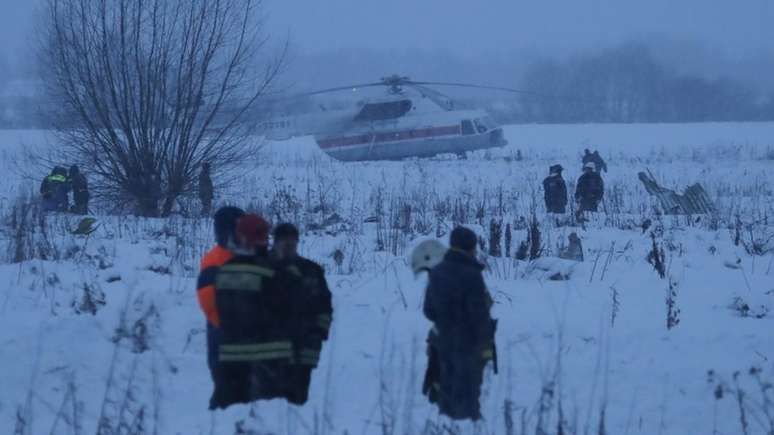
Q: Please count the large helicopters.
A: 1